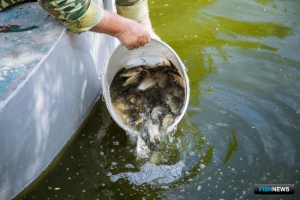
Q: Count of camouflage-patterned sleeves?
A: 2